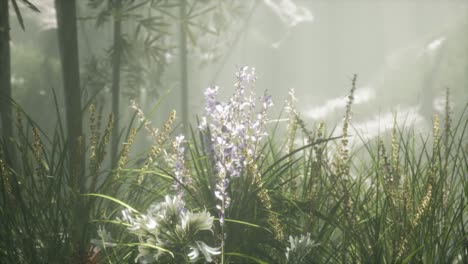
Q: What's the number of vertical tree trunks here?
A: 4